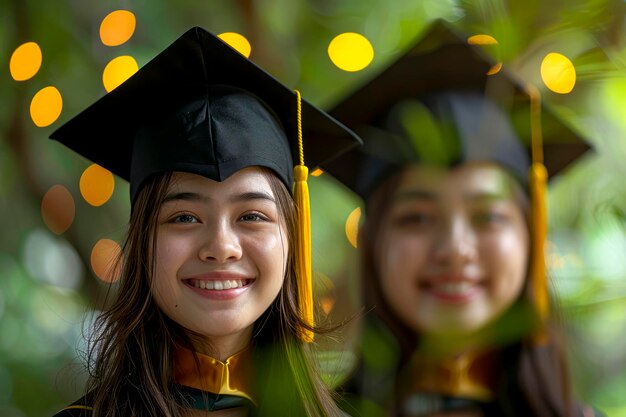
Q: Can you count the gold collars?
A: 2